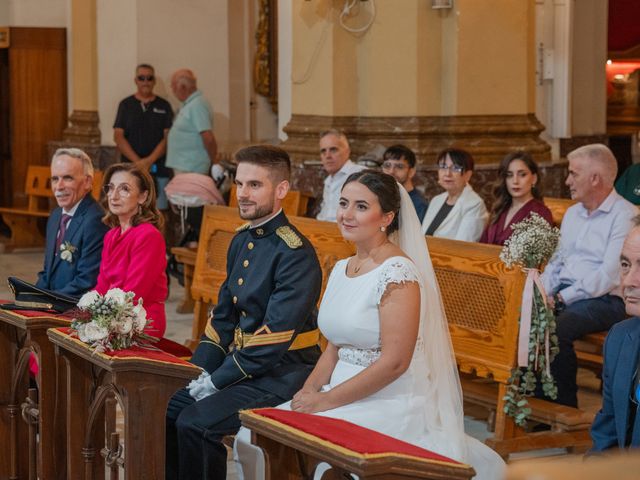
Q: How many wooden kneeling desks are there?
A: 3